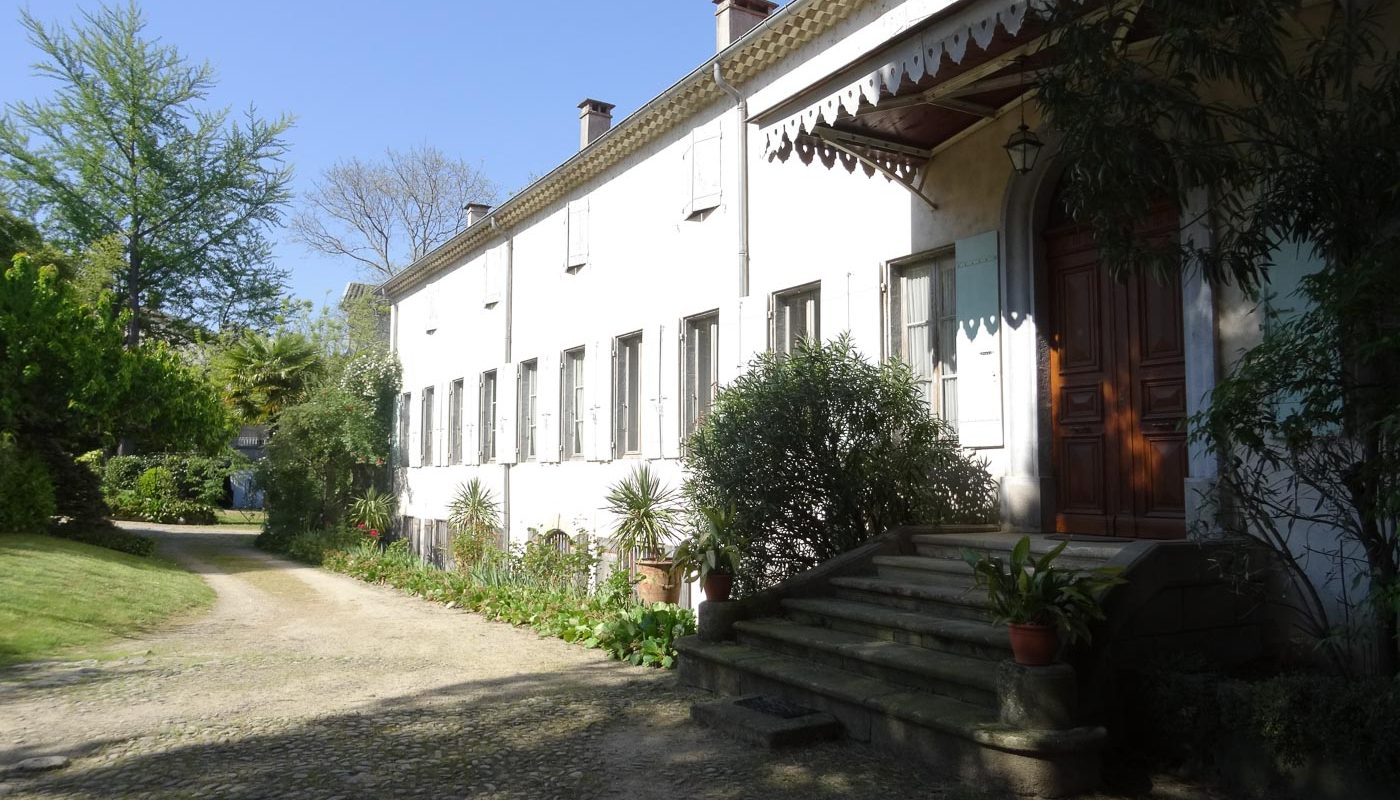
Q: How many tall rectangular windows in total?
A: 10